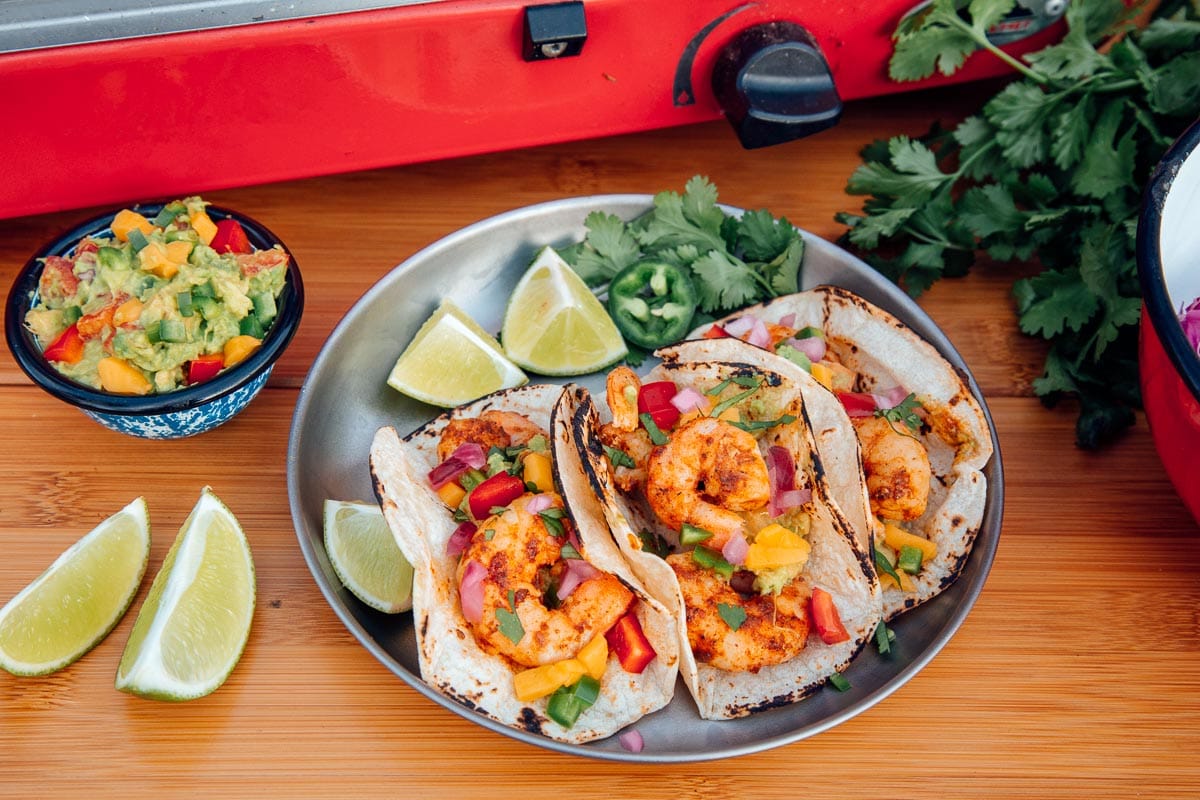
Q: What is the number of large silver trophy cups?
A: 0